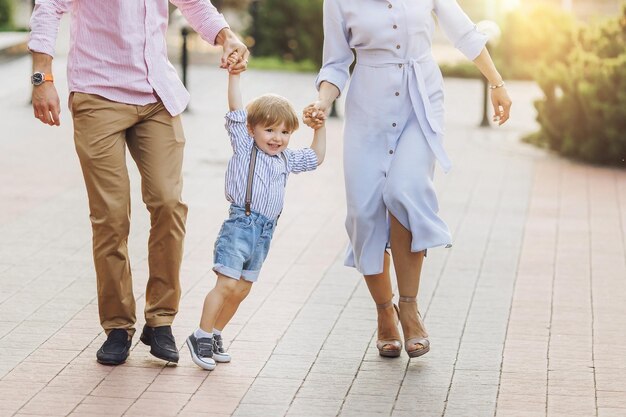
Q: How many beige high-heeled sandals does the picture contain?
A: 2